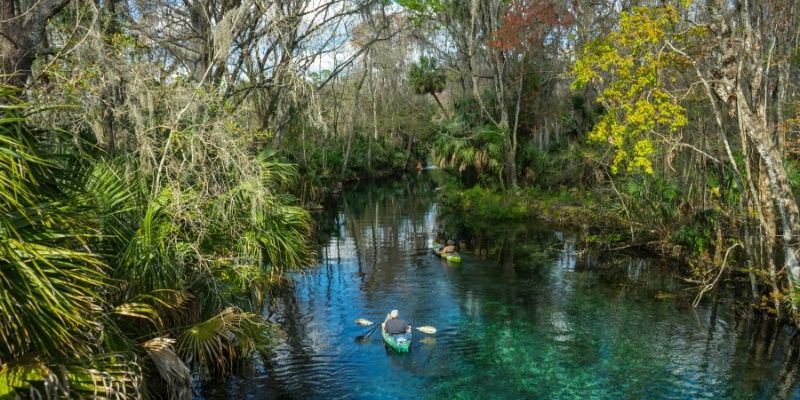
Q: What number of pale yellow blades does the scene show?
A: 2